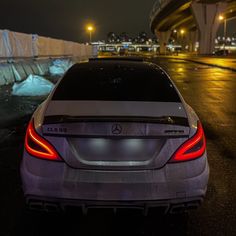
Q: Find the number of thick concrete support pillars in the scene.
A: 2